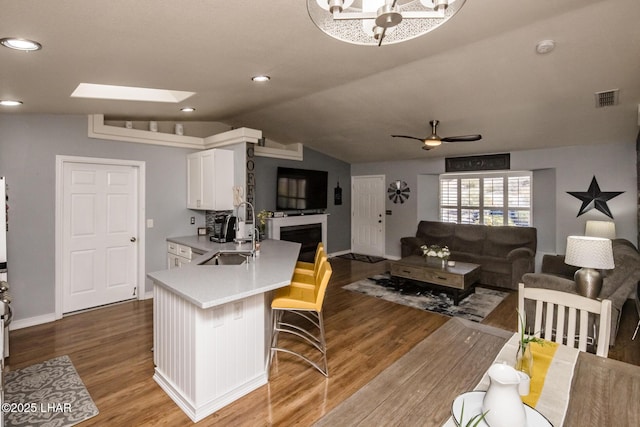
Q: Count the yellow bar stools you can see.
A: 3